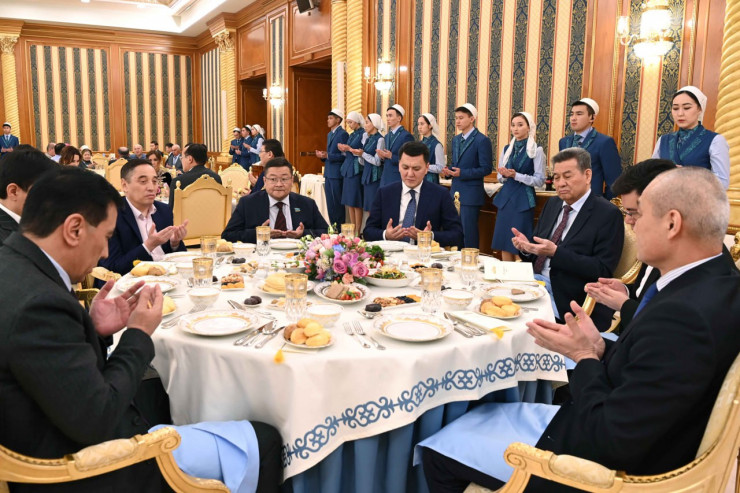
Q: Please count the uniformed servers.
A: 13